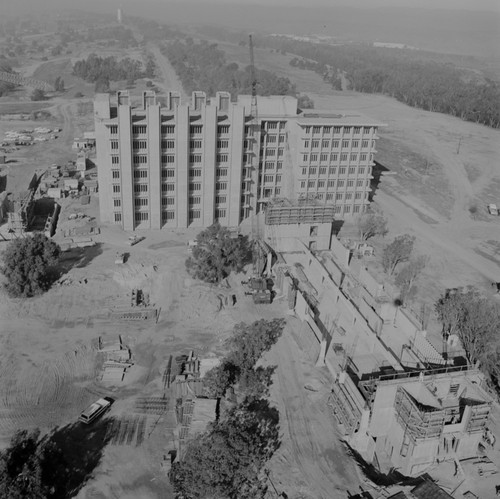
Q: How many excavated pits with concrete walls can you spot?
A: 1